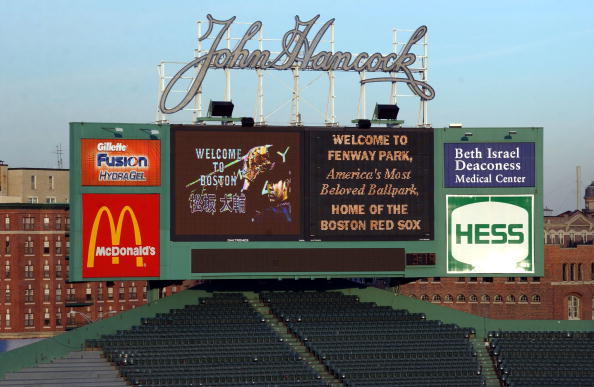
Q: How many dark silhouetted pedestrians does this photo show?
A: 0